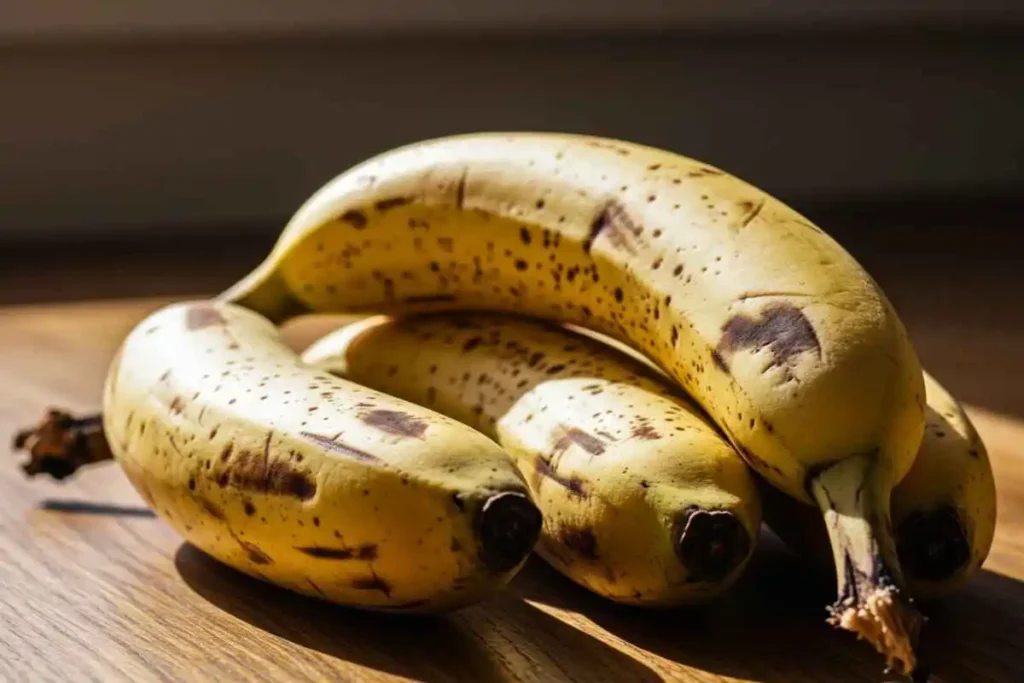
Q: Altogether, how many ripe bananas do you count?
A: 4